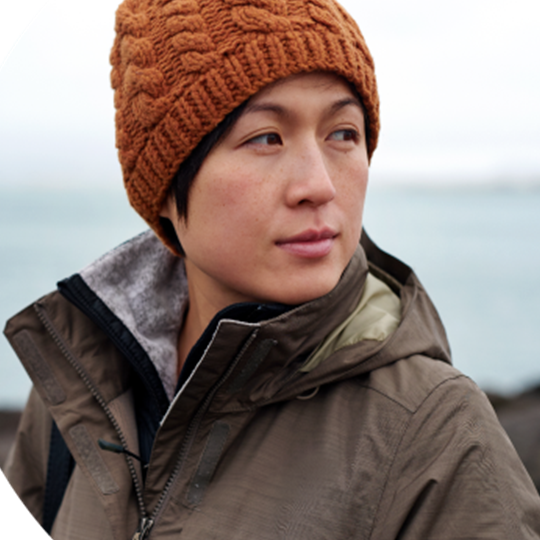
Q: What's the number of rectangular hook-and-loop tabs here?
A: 4